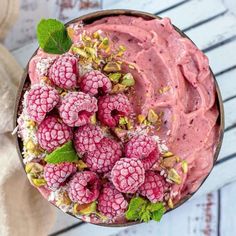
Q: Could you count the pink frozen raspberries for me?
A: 14